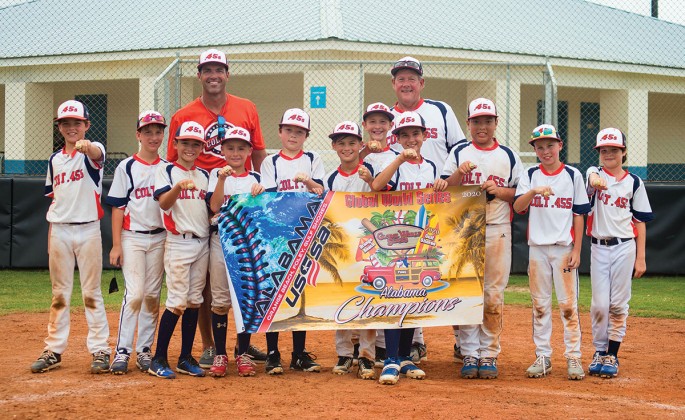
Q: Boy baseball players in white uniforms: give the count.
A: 11